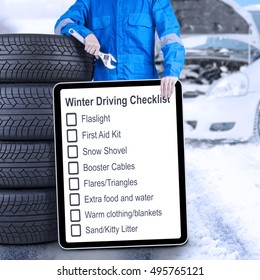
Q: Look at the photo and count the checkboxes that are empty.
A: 8